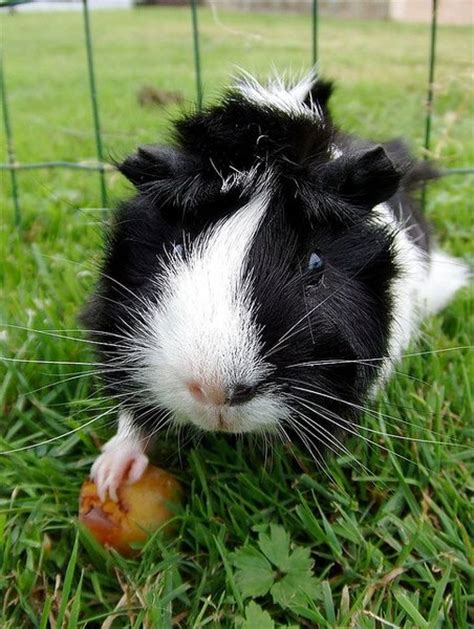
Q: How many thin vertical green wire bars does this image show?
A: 5